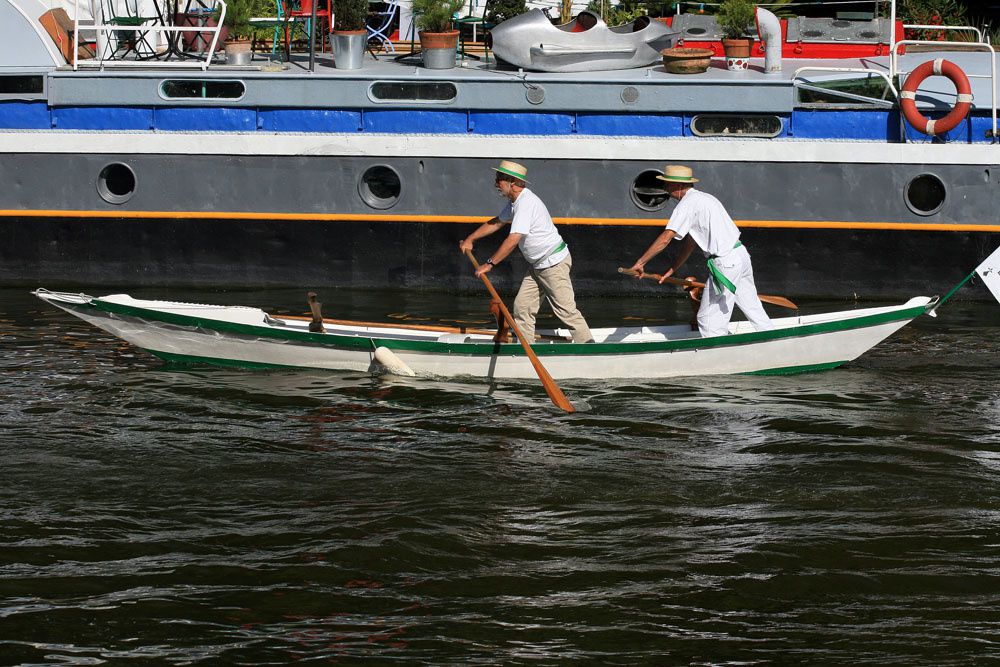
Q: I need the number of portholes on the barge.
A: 4